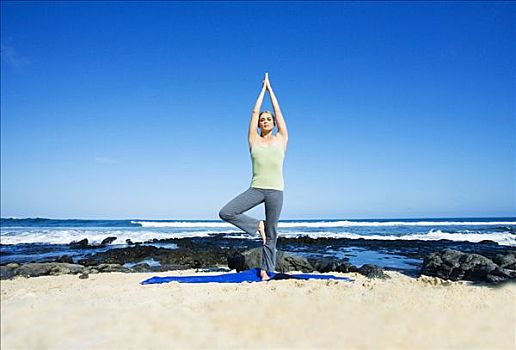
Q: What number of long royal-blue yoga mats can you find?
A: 1